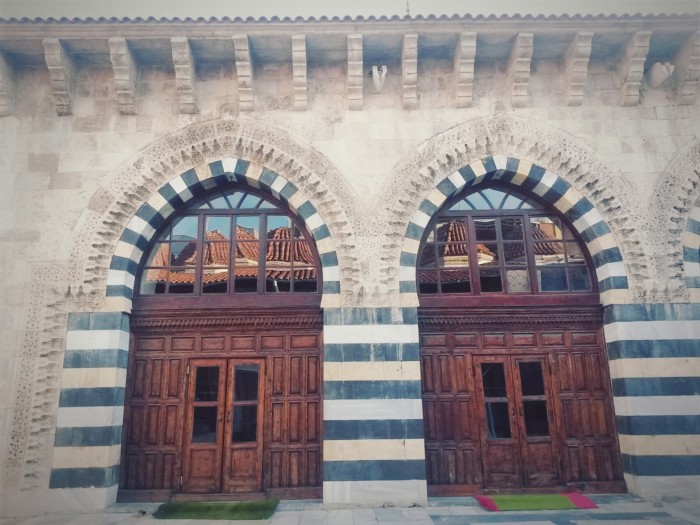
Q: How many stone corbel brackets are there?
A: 13